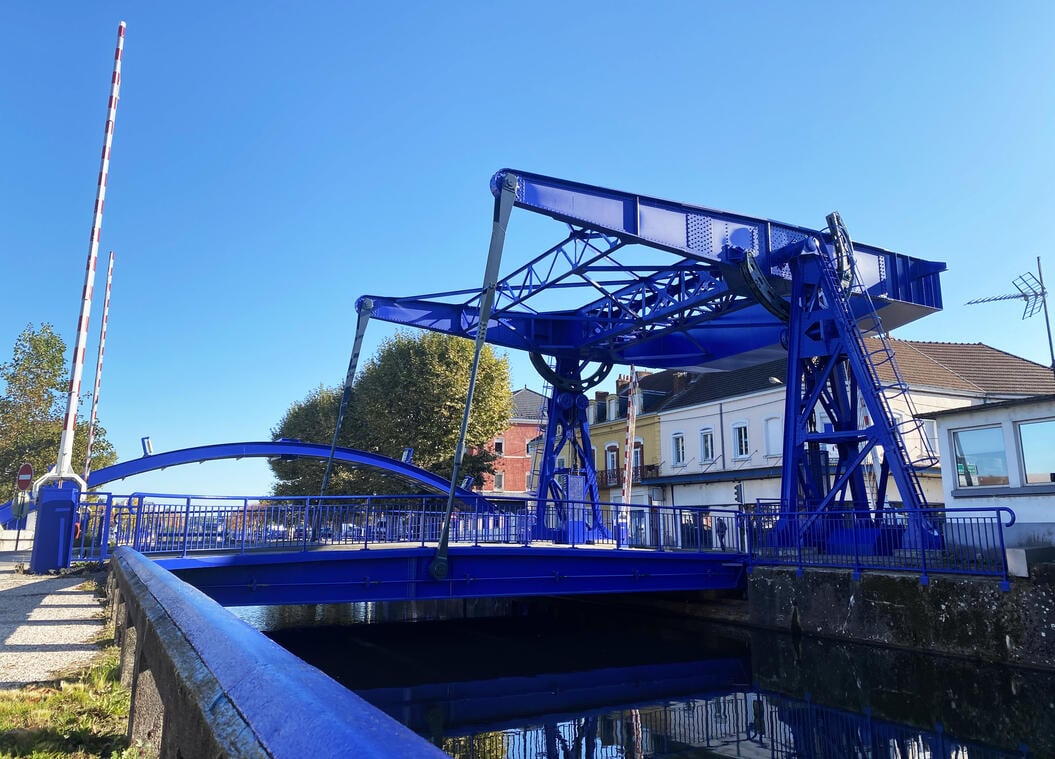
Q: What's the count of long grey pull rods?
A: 2